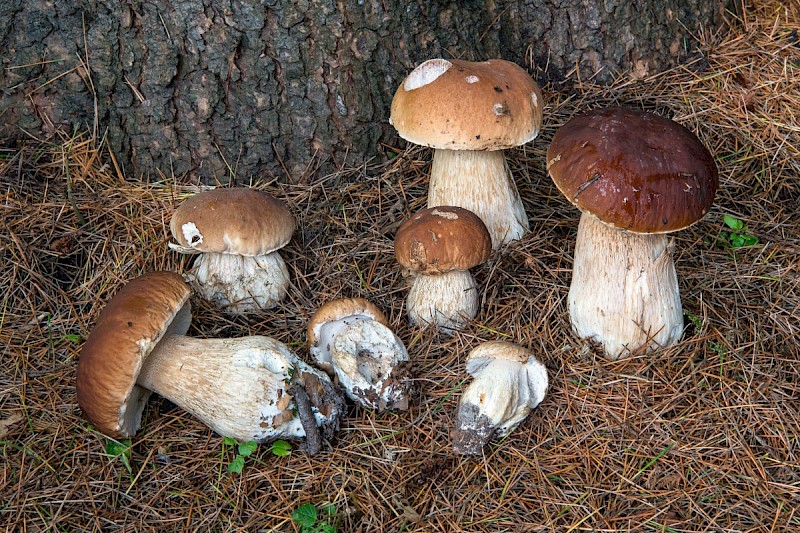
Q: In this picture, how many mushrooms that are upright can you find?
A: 4